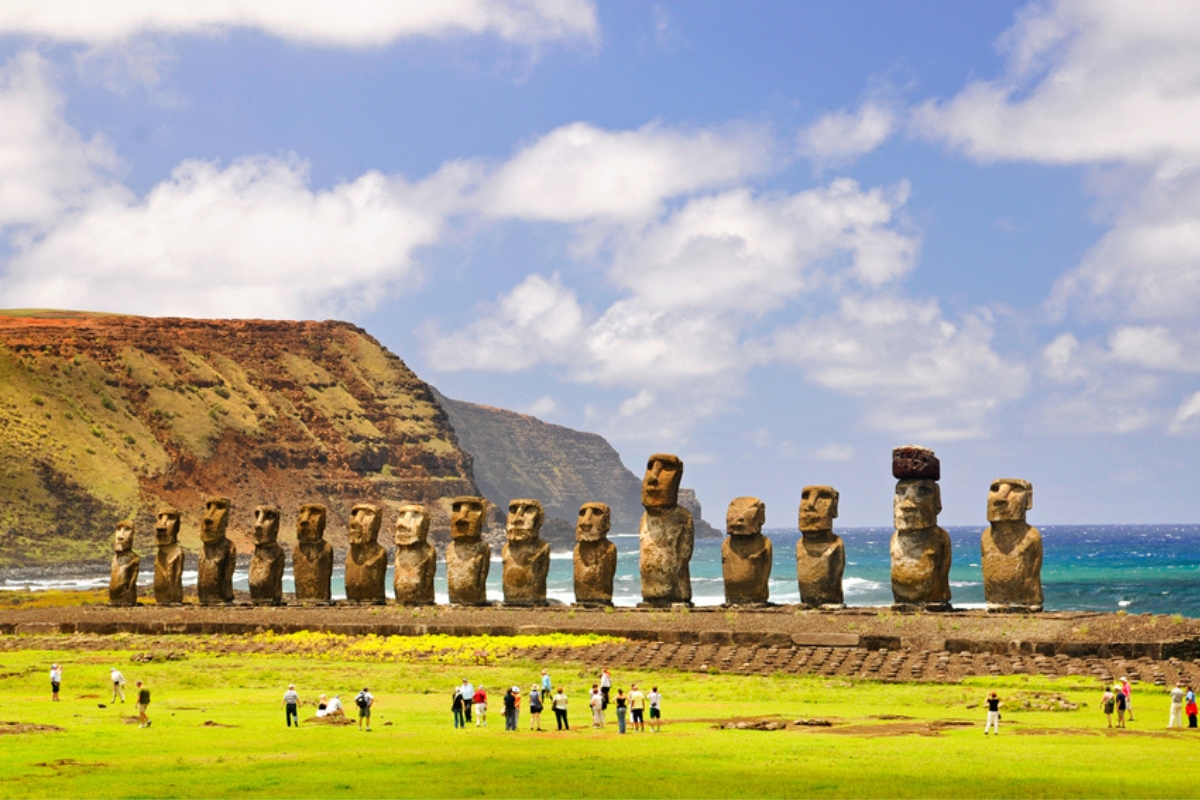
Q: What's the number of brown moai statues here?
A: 15